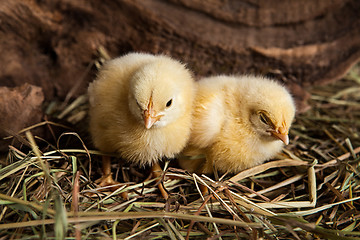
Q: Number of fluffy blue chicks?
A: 0